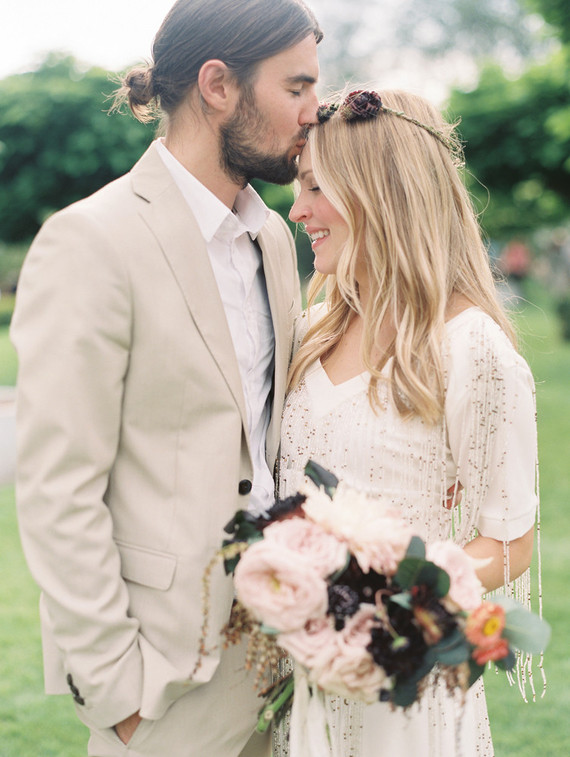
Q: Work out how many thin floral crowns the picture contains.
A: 1